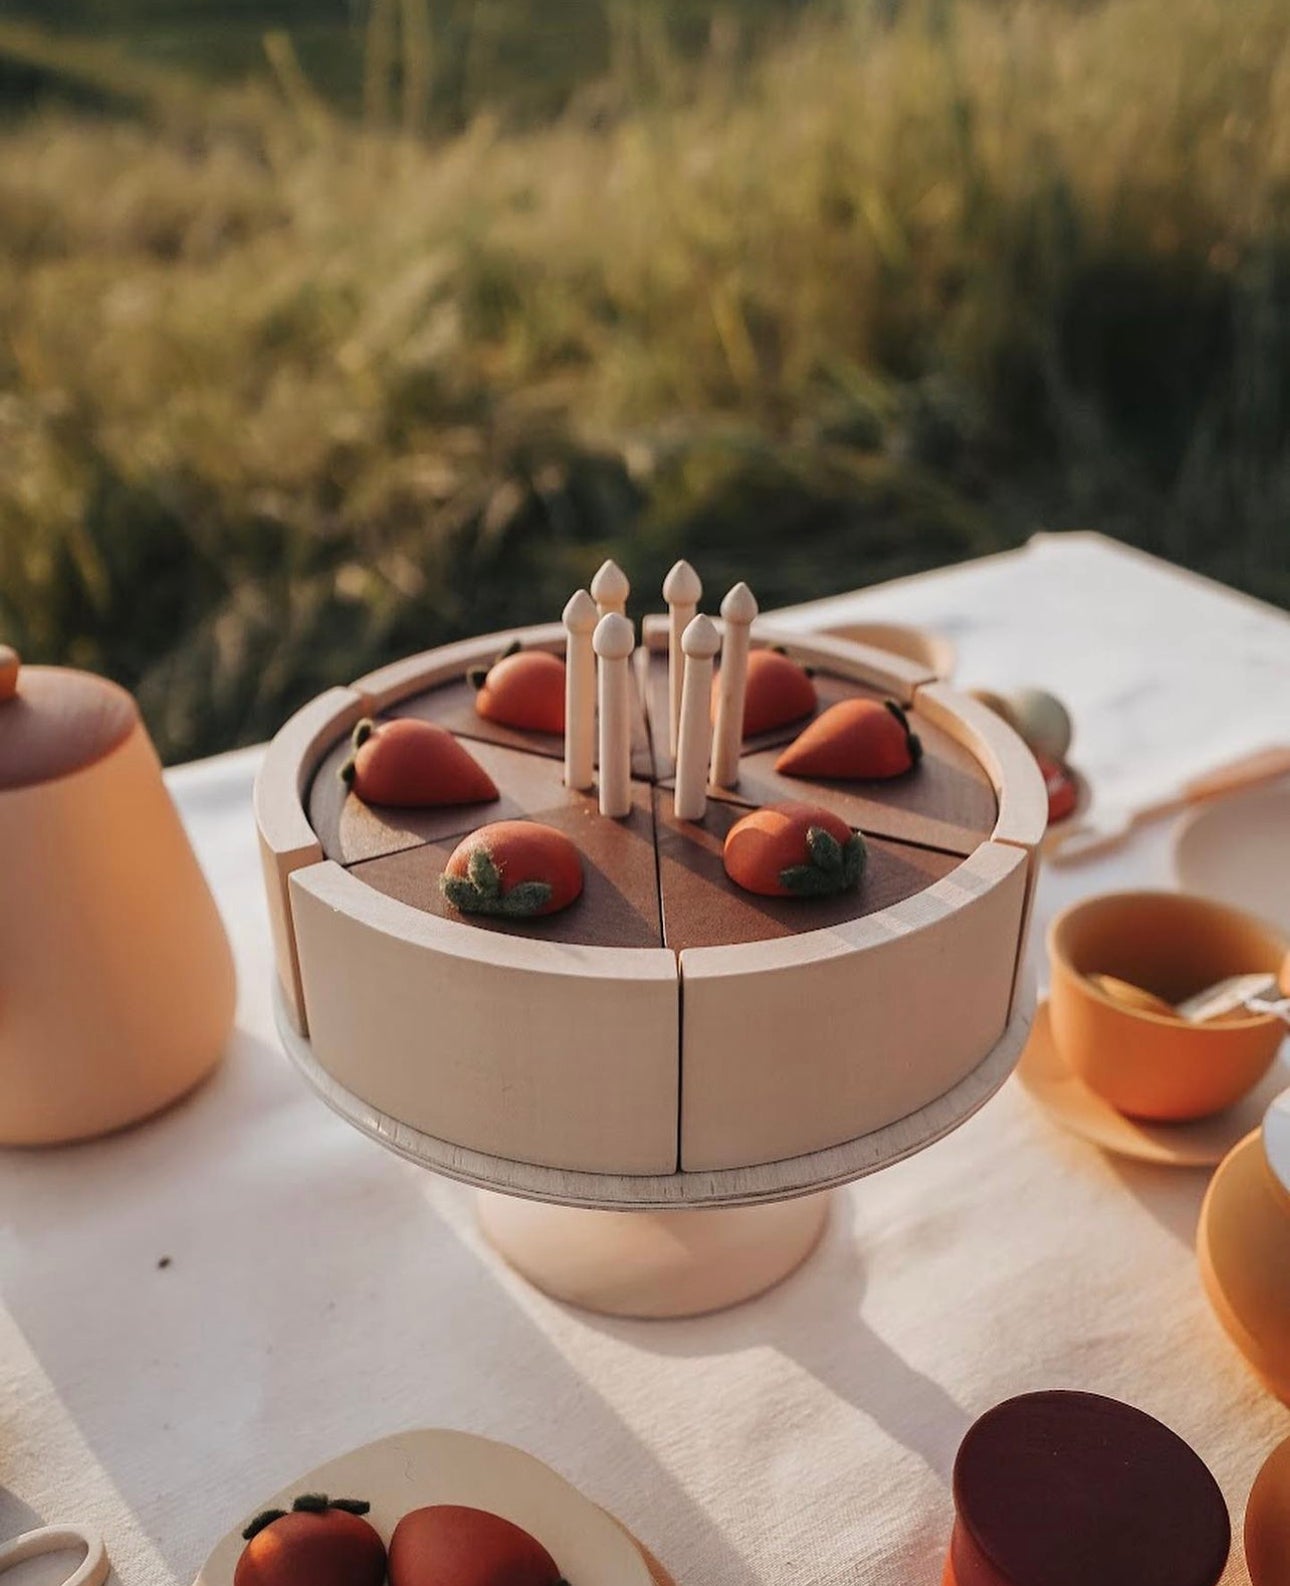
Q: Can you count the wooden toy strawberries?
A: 8